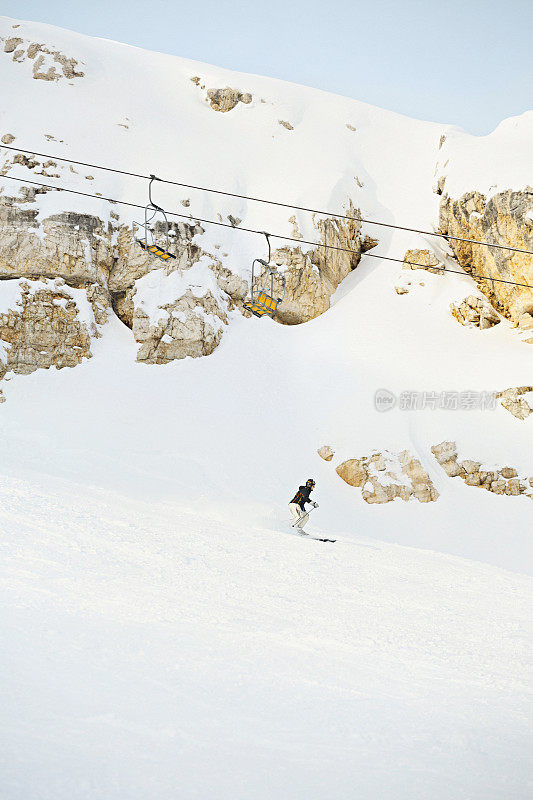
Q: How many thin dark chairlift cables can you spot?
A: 2